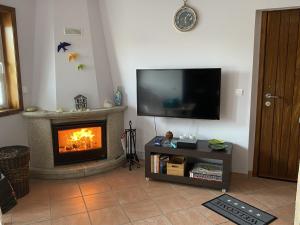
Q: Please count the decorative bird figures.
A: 3